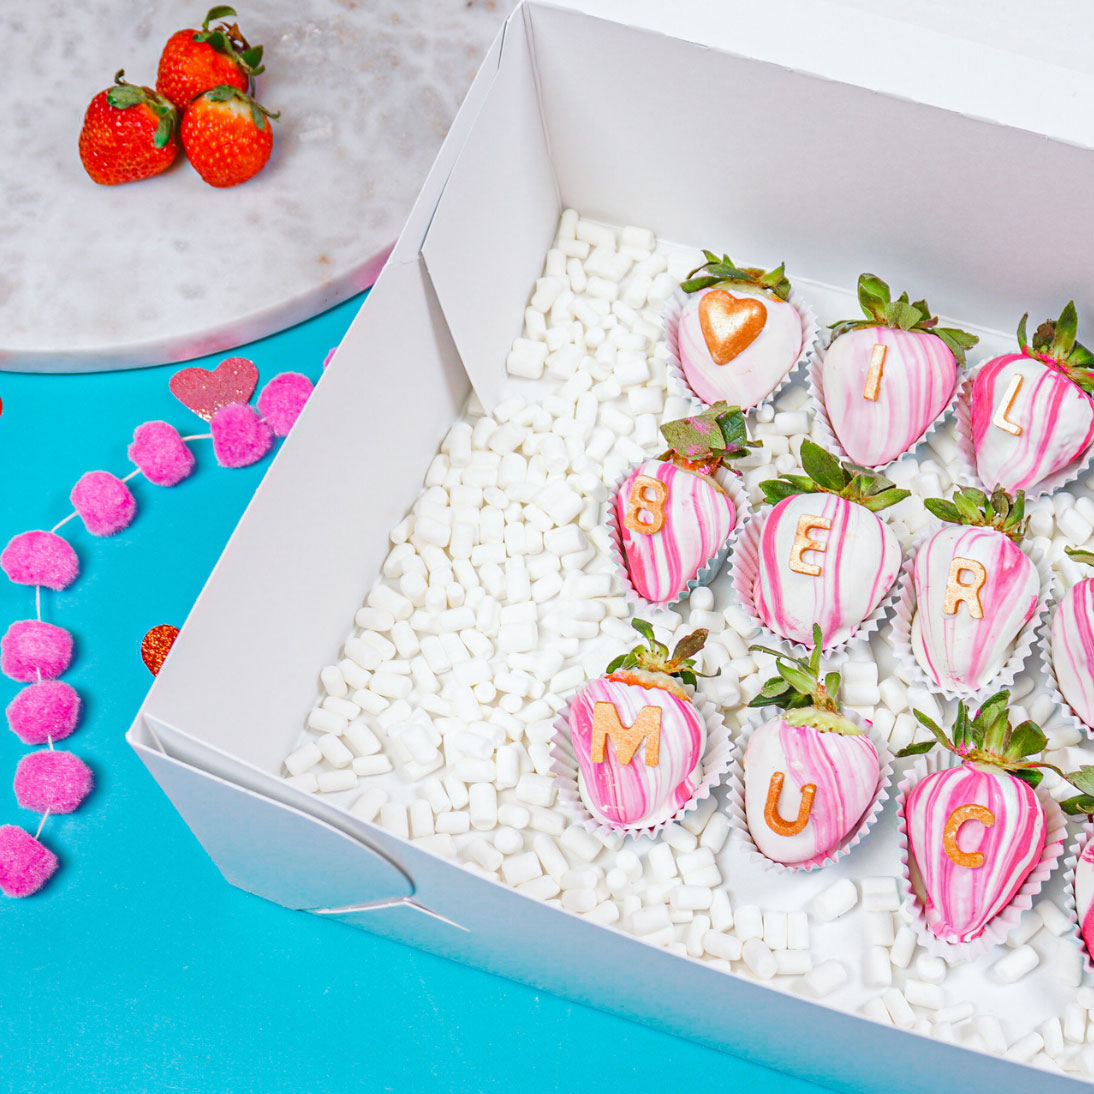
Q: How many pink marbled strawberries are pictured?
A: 11